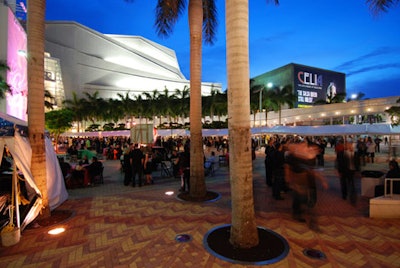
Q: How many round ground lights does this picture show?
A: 4